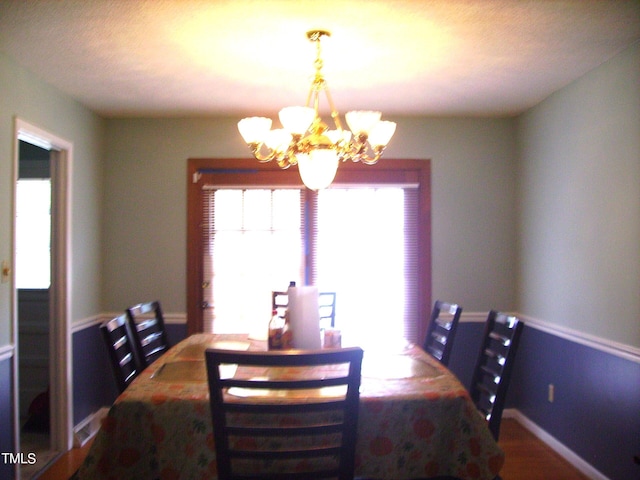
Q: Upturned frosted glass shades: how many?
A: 6